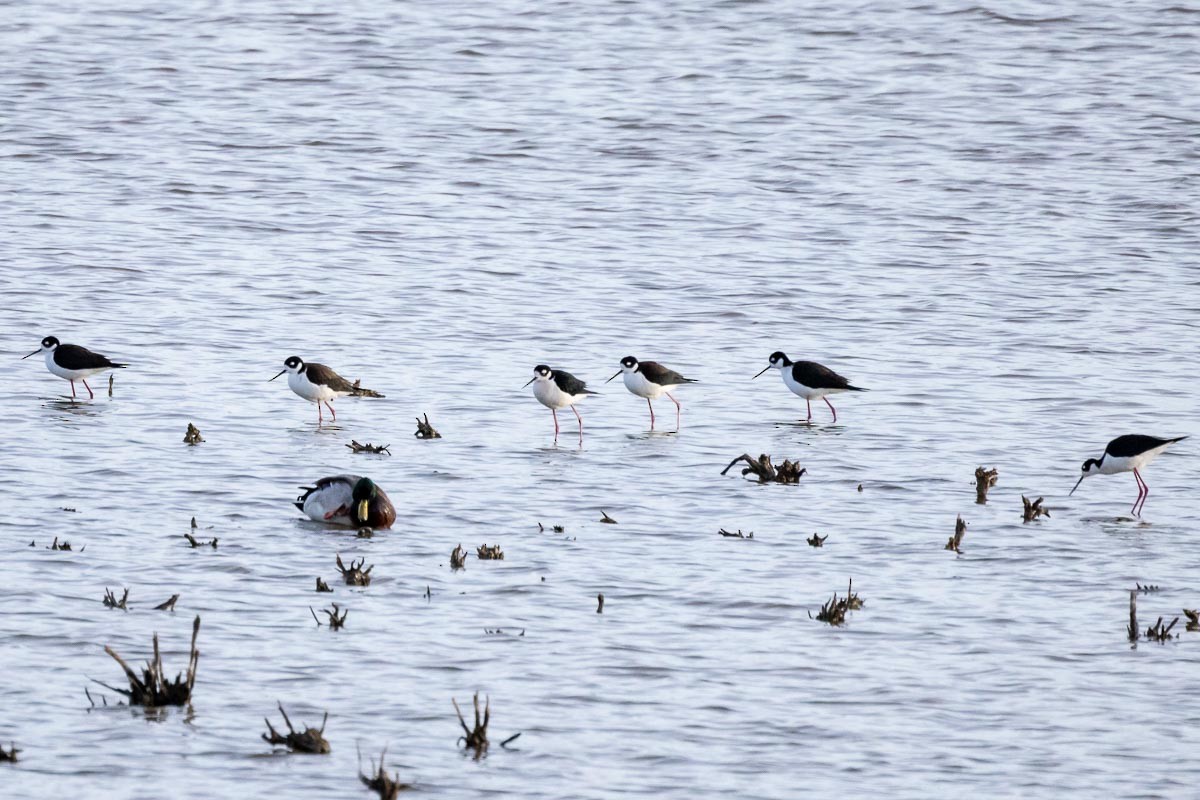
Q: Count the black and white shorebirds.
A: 6